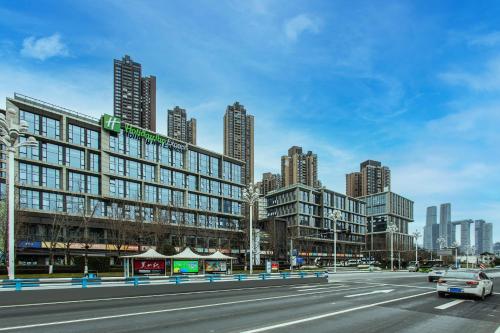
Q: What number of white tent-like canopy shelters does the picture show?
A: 3